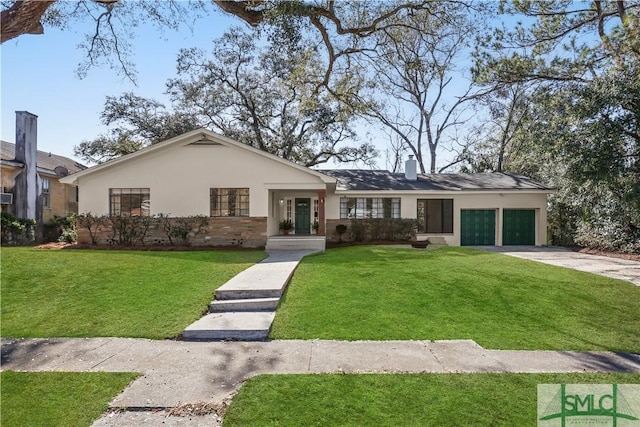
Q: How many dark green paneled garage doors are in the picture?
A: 2